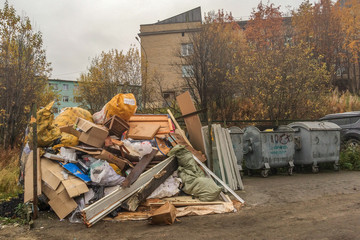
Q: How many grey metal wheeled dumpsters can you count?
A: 3